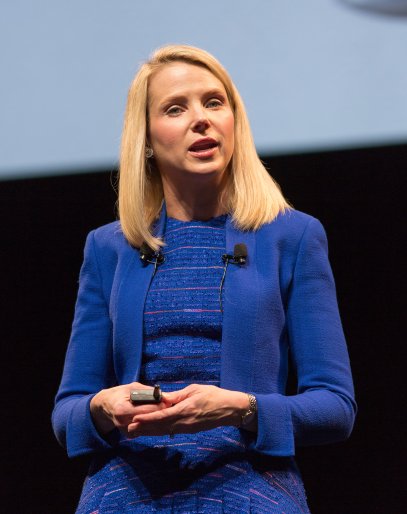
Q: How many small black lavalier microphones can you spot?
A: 2